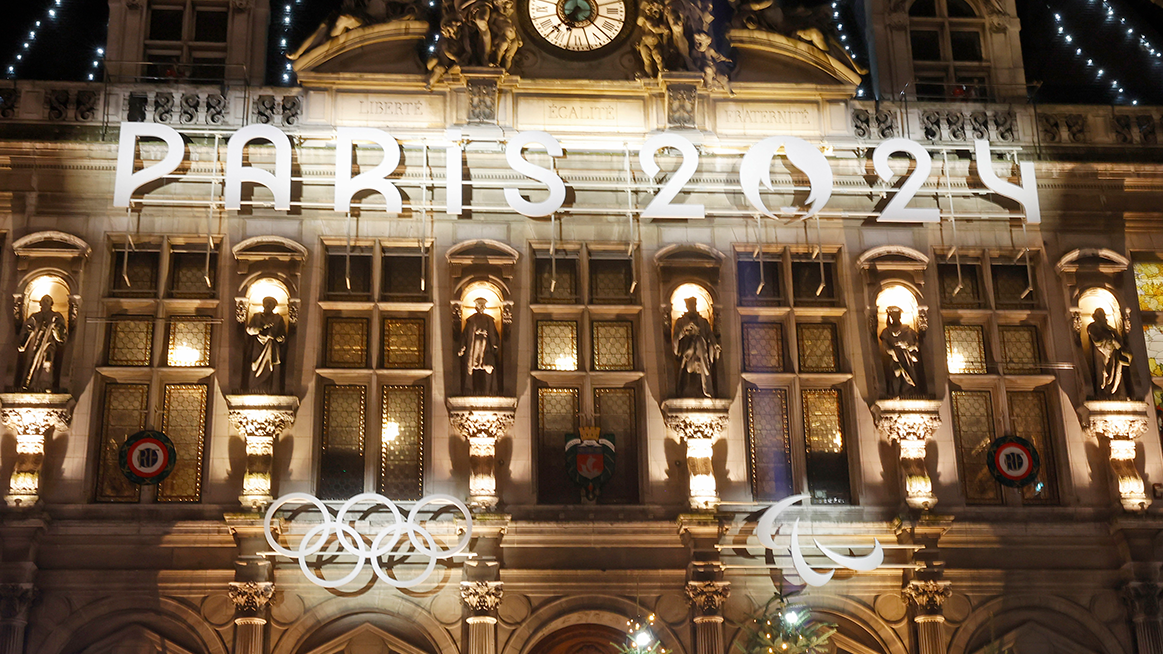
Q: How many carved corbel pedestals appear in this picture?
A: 6